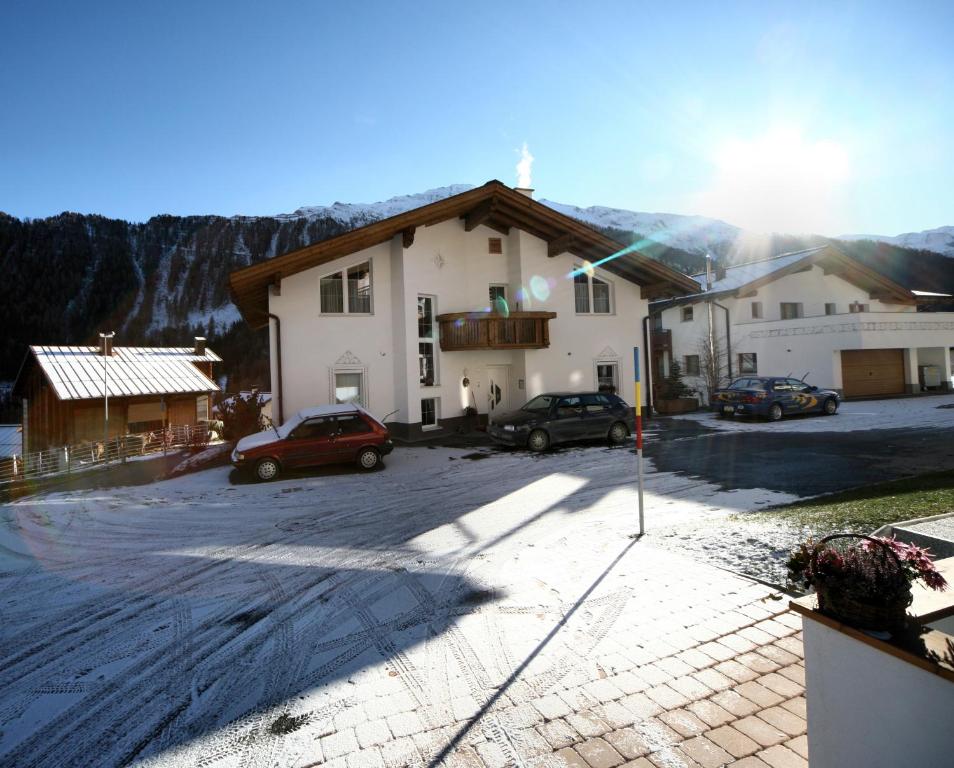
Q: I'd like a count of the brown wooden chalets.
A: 1